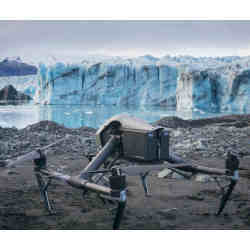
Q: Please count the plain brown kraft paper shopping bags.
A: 0